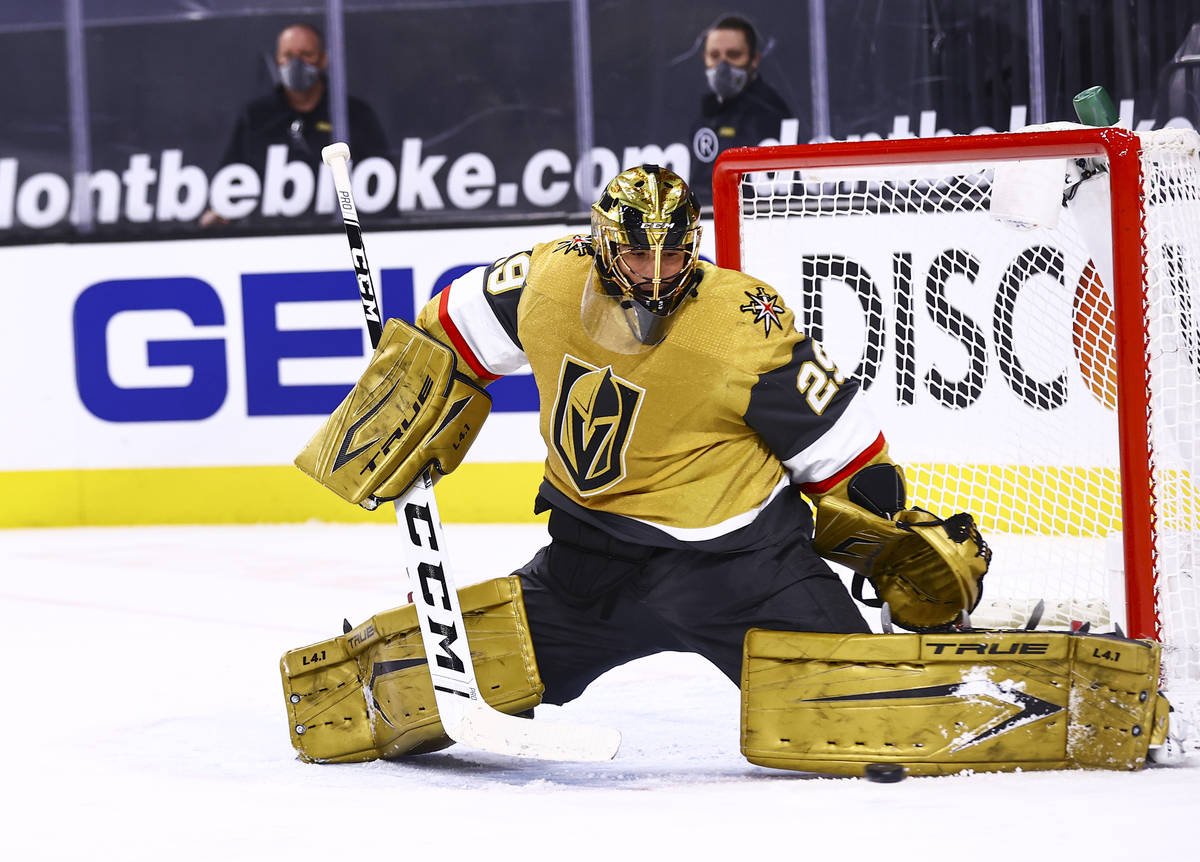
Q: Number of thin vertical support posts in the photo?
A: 5